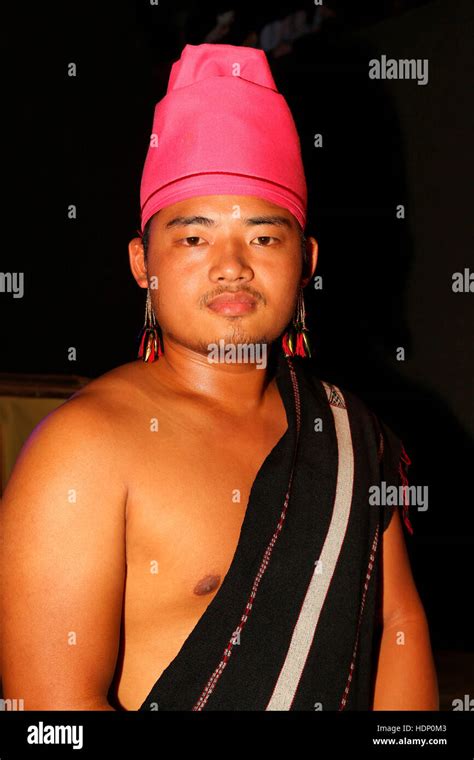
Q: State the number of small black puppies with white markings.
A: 0